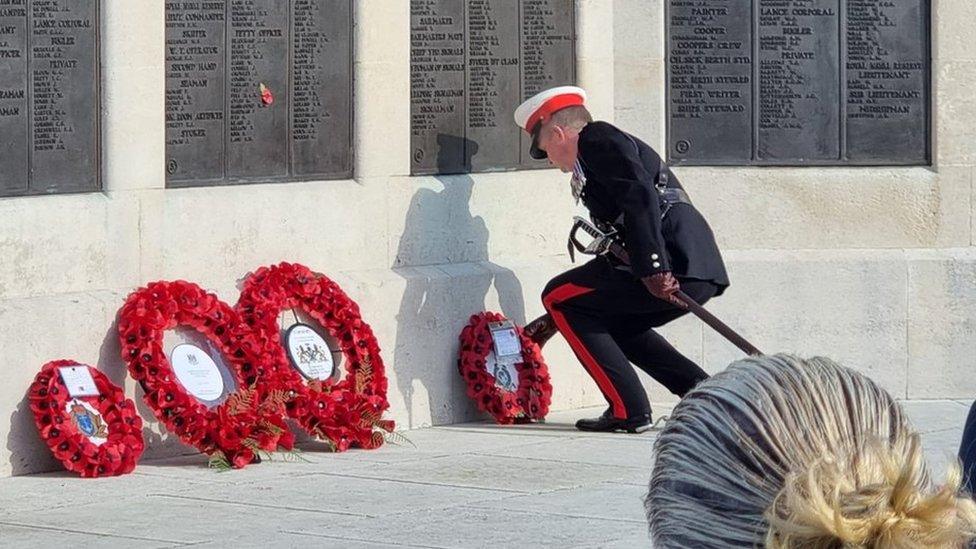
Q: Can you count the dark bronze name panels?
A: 4